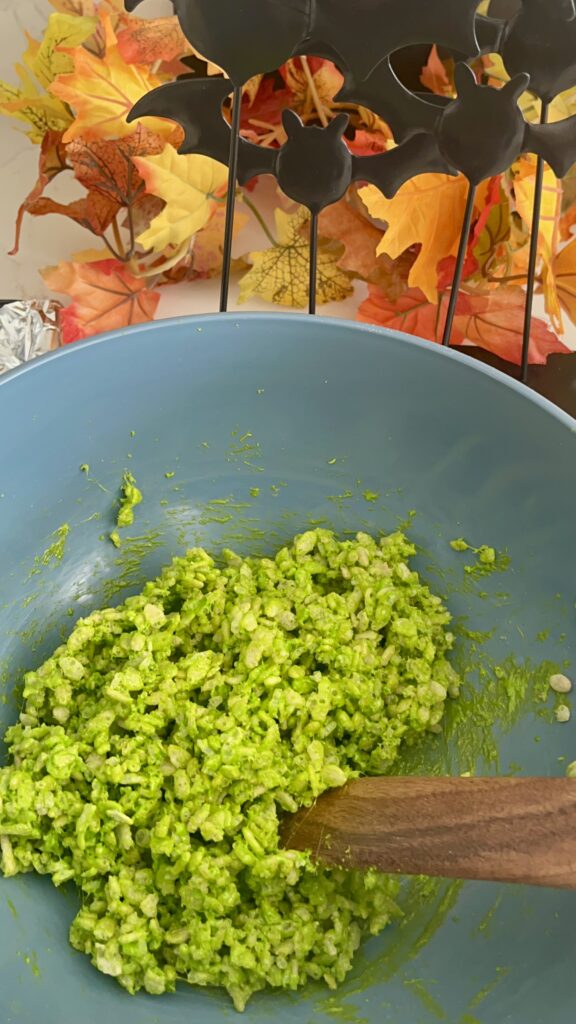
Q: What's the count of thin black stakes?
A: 4